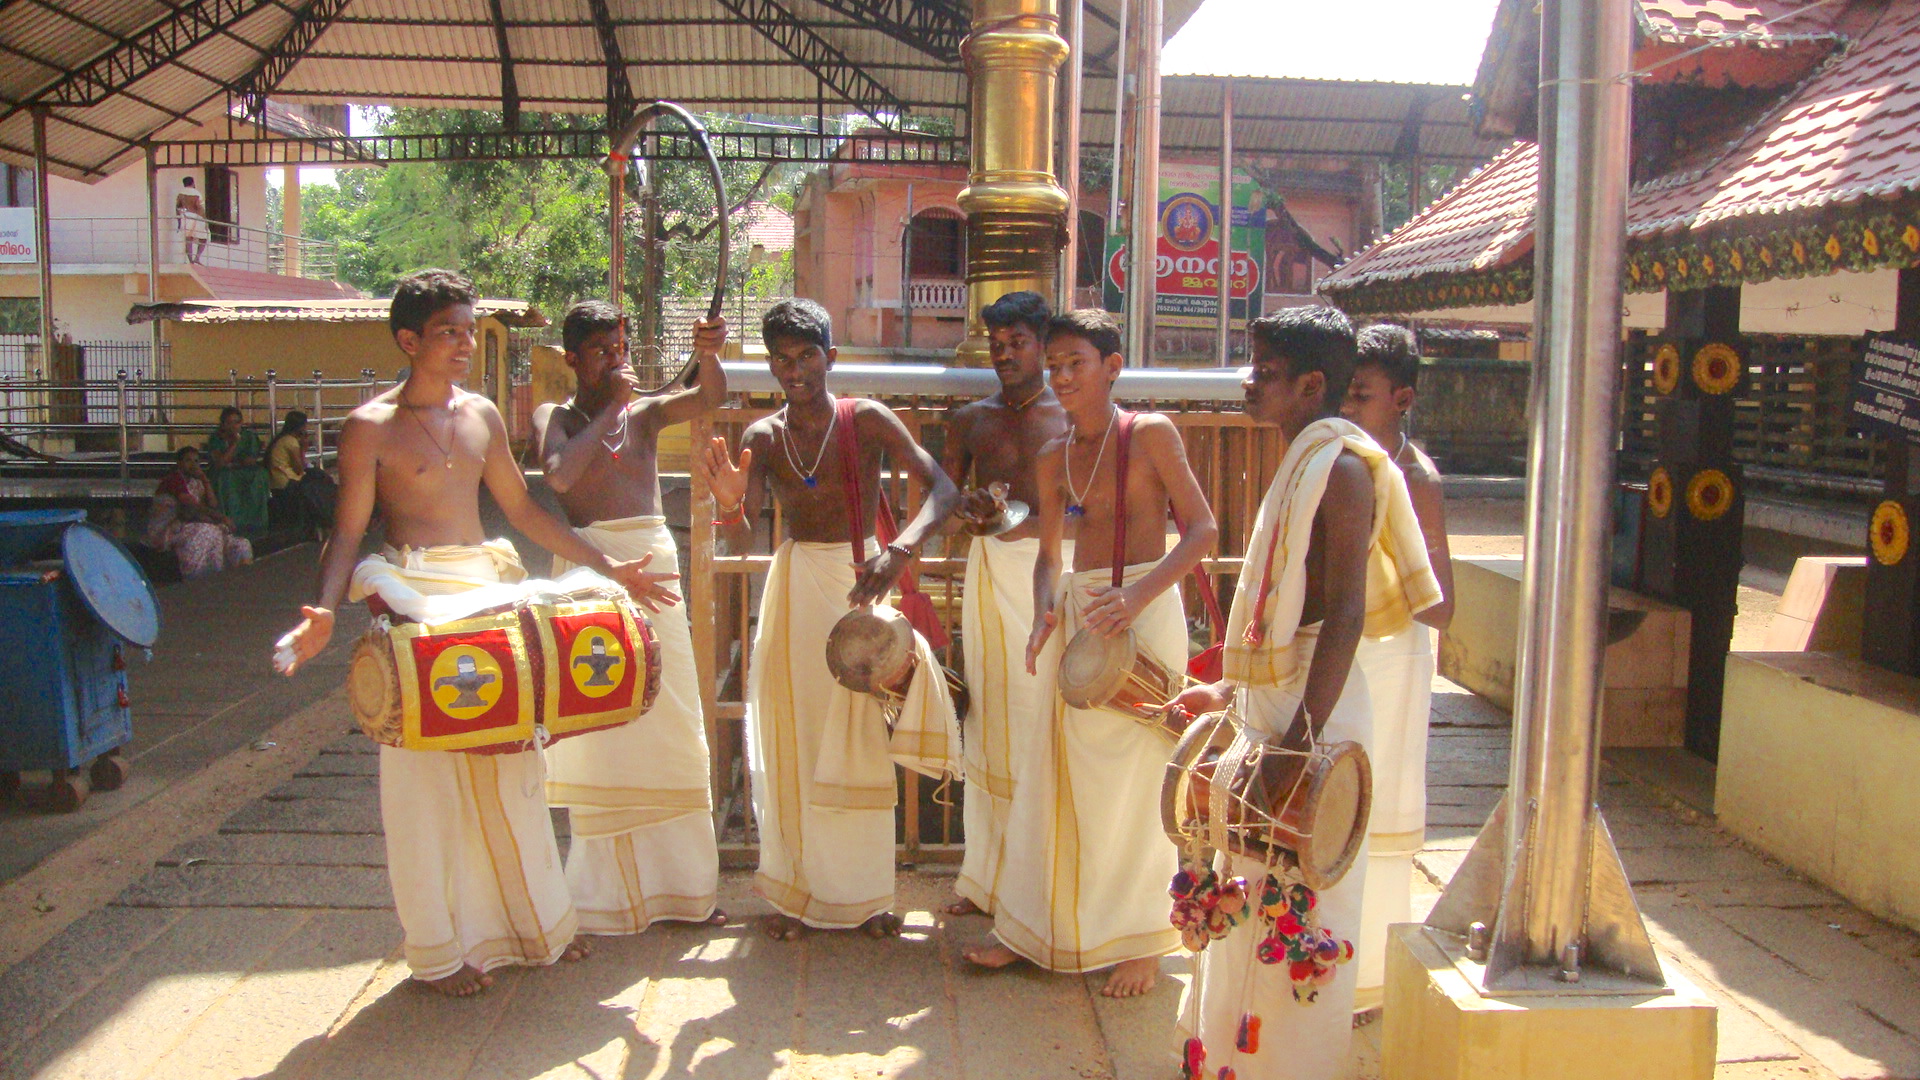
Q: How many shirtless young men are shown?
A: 7